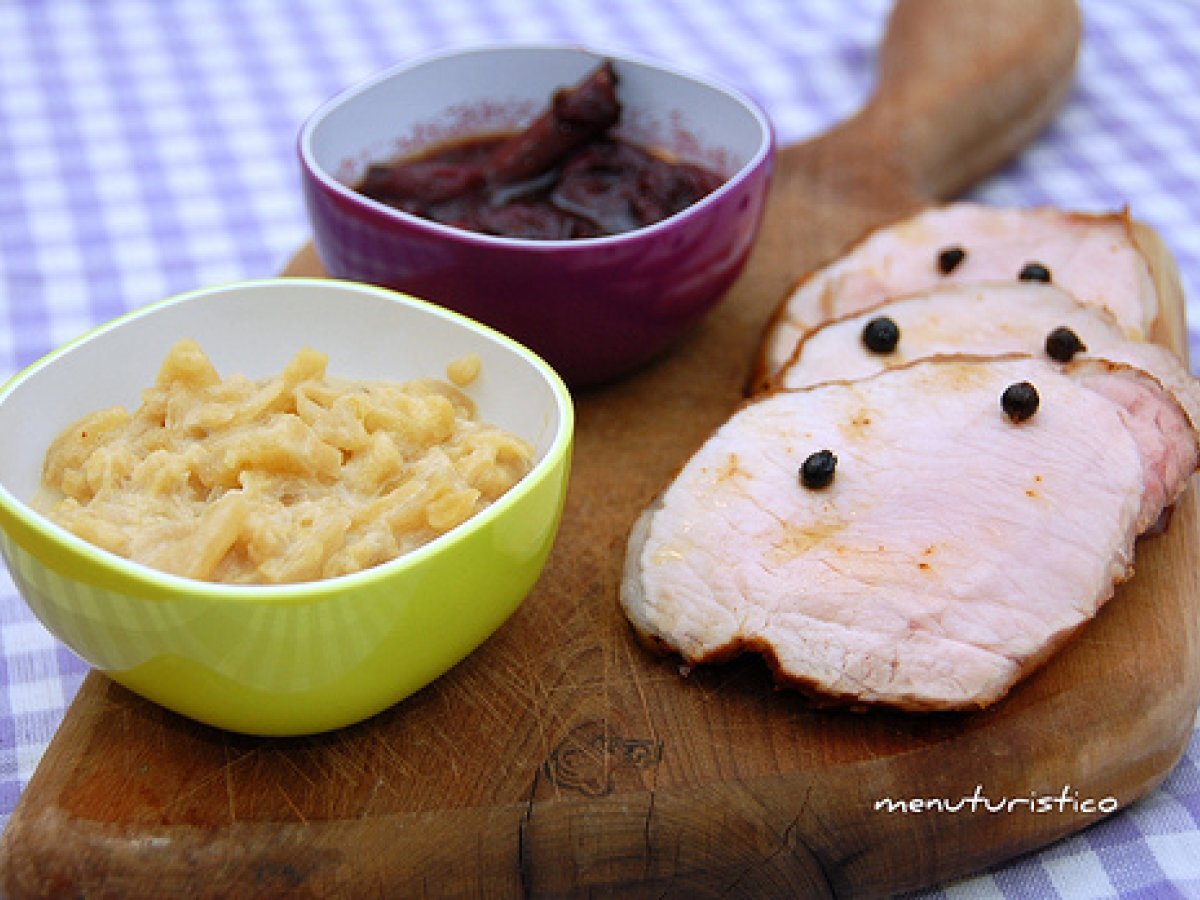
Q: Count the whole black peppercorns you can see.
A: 6